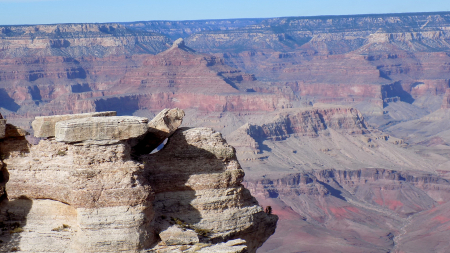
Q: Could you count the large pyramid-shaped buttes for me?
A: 1